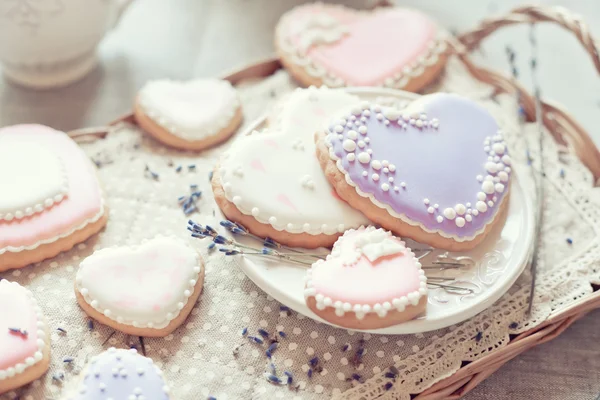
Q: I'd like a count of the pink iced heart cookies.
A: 4